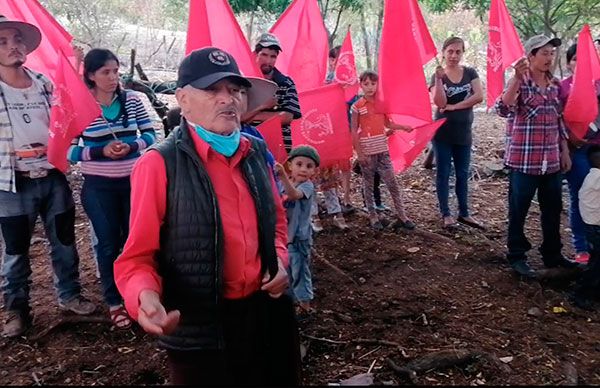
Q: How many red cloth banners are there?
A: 11